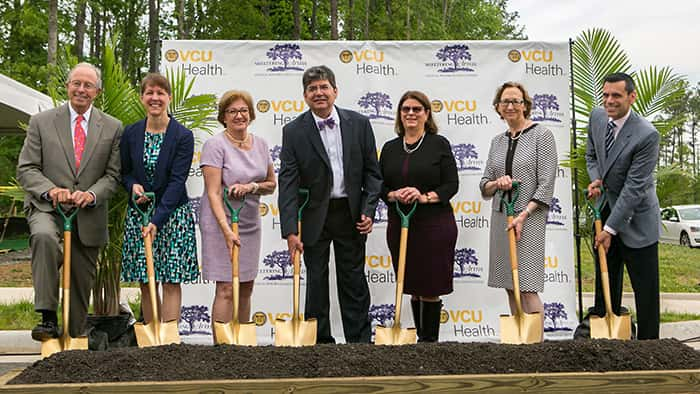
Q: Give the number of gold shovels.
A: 7